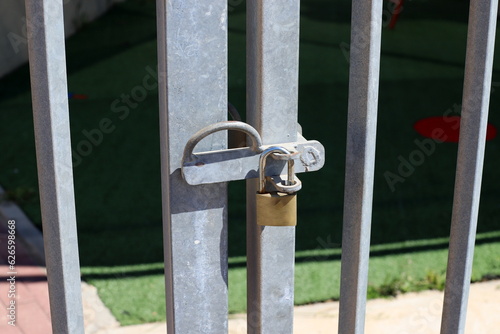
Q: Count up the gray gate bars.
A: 5